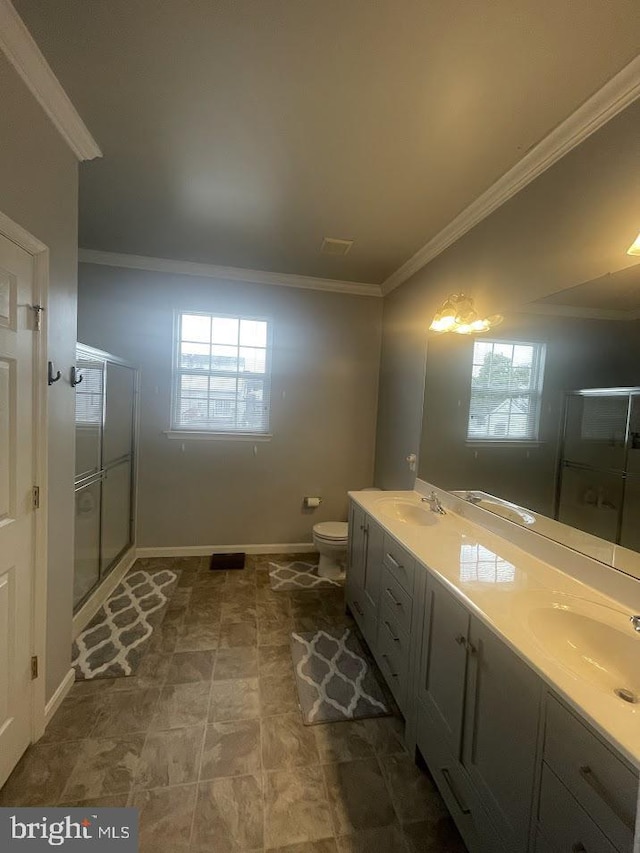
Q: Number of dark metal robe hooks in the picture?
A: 2